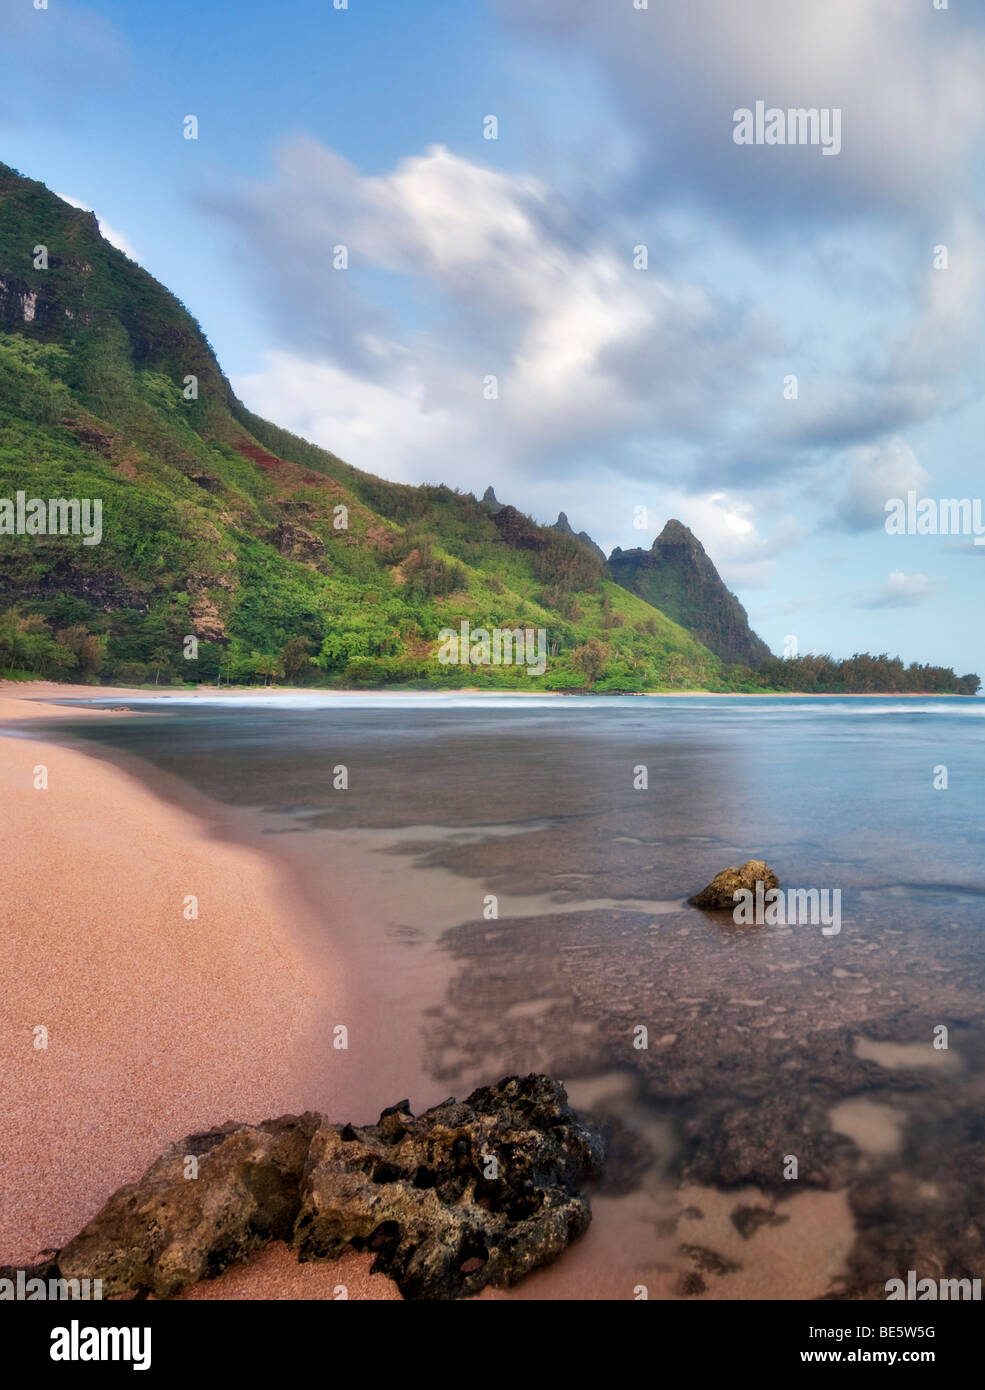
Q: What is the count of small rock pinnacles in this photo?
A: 2